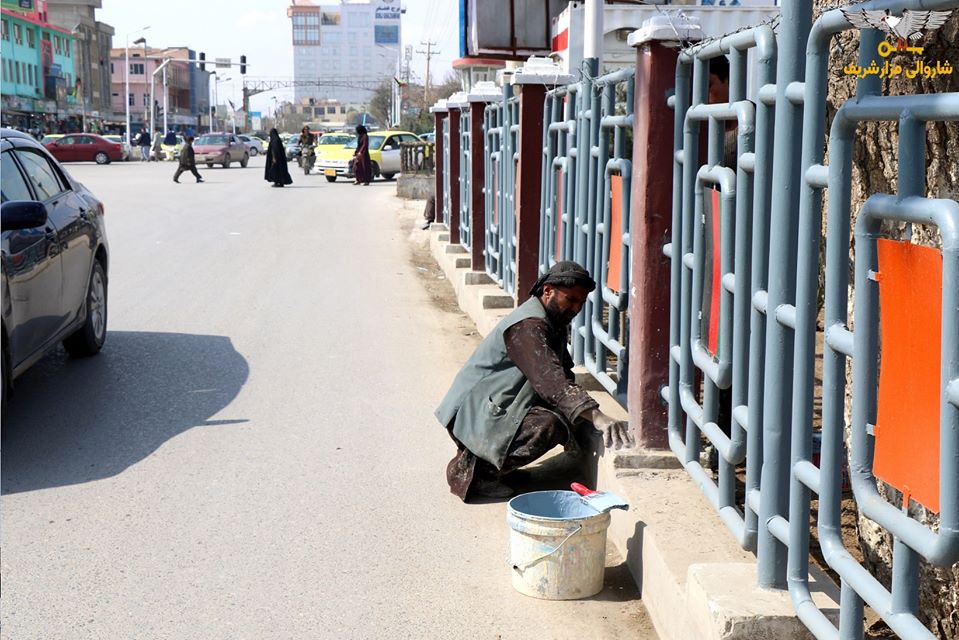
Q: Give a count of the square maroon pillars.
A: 5